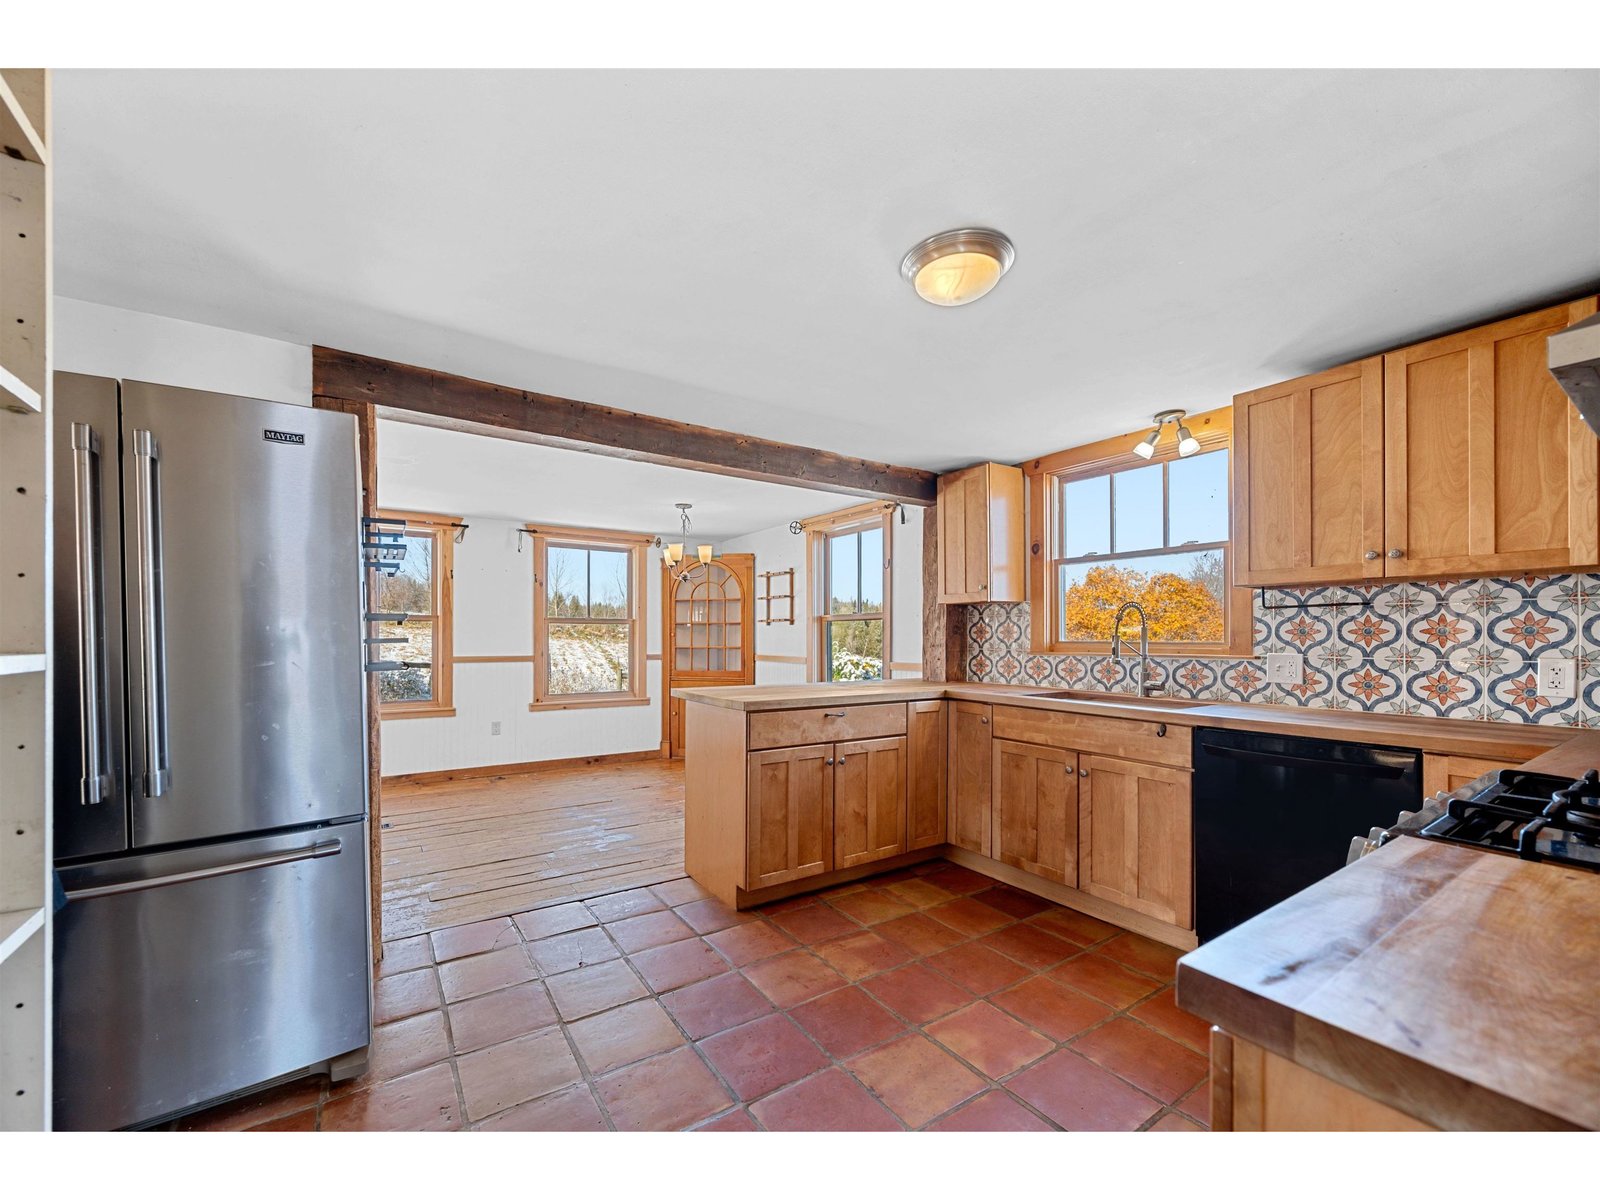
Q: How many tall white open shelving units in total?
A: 1